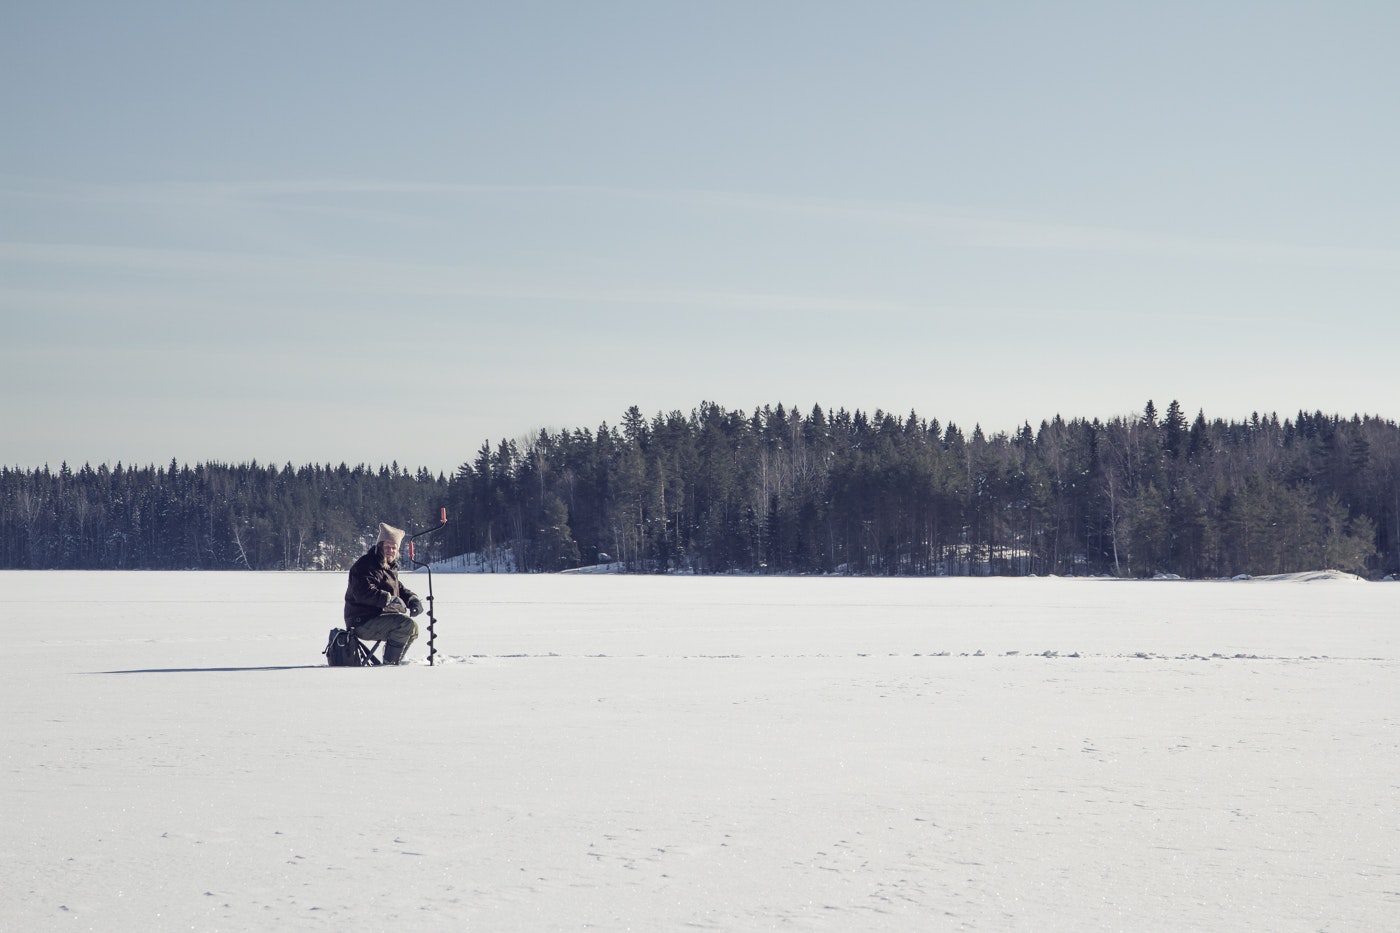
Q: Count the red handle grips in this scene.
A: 2